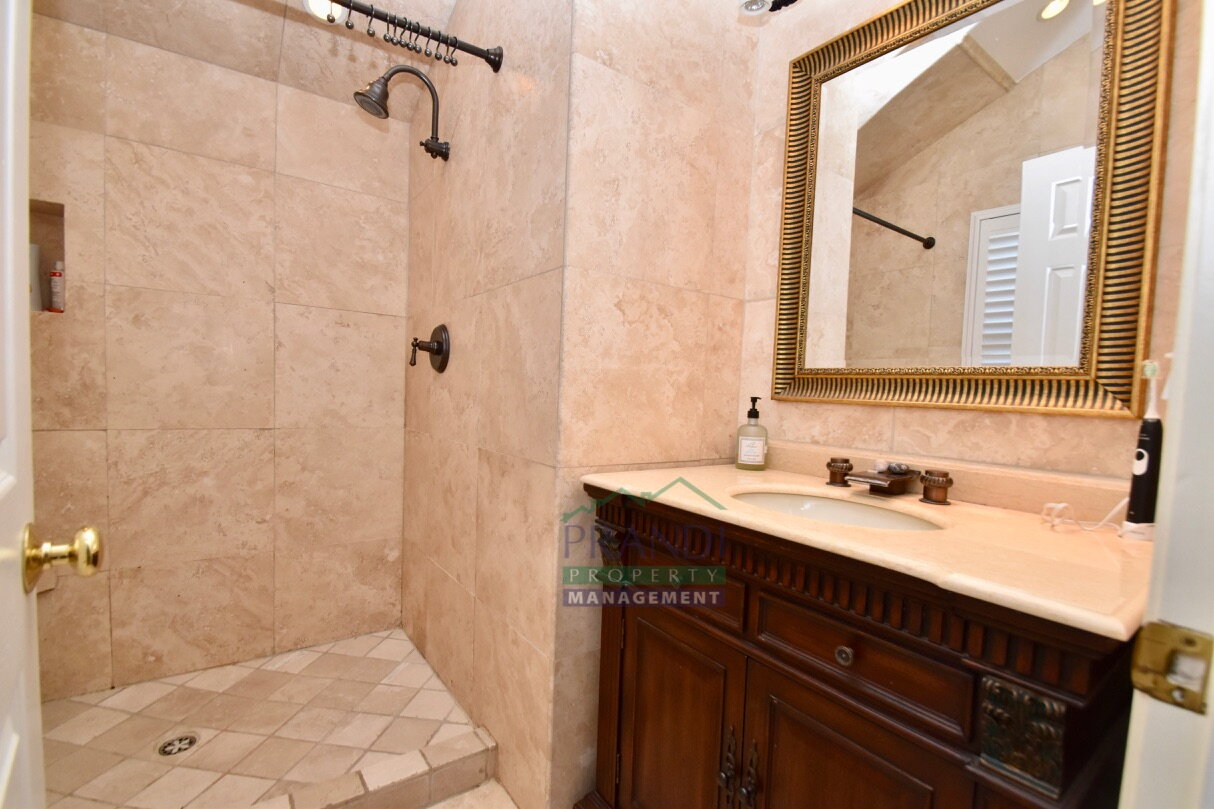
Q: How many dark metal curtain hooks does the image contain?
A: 12